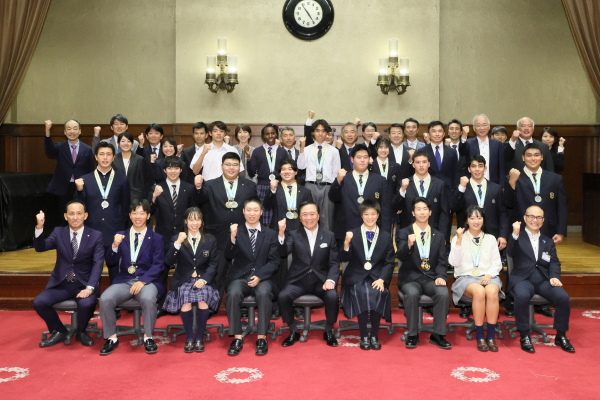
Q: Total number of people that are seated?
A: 9